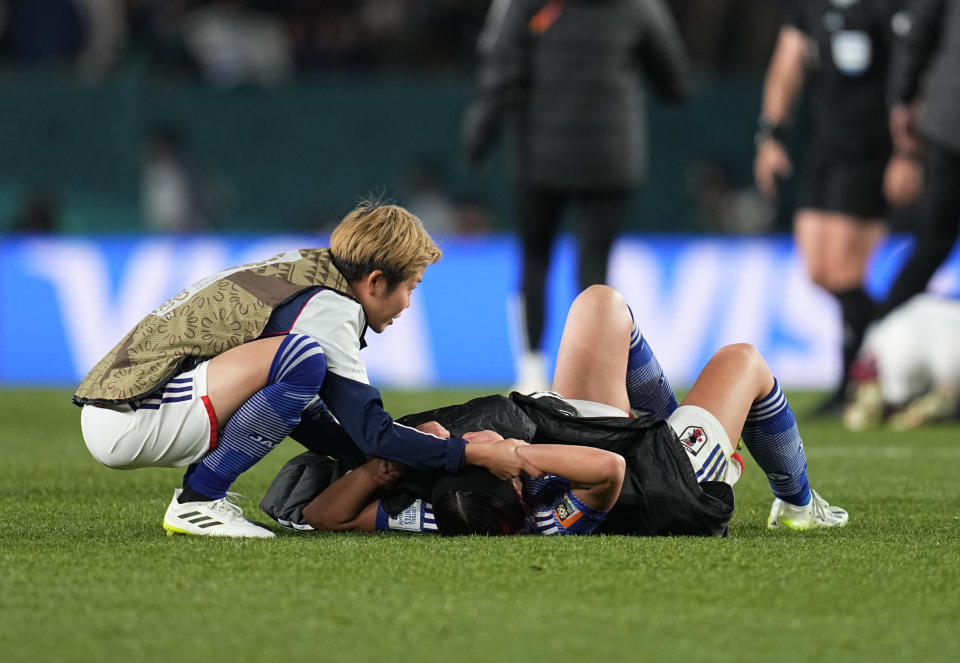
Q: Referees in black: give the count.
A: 1